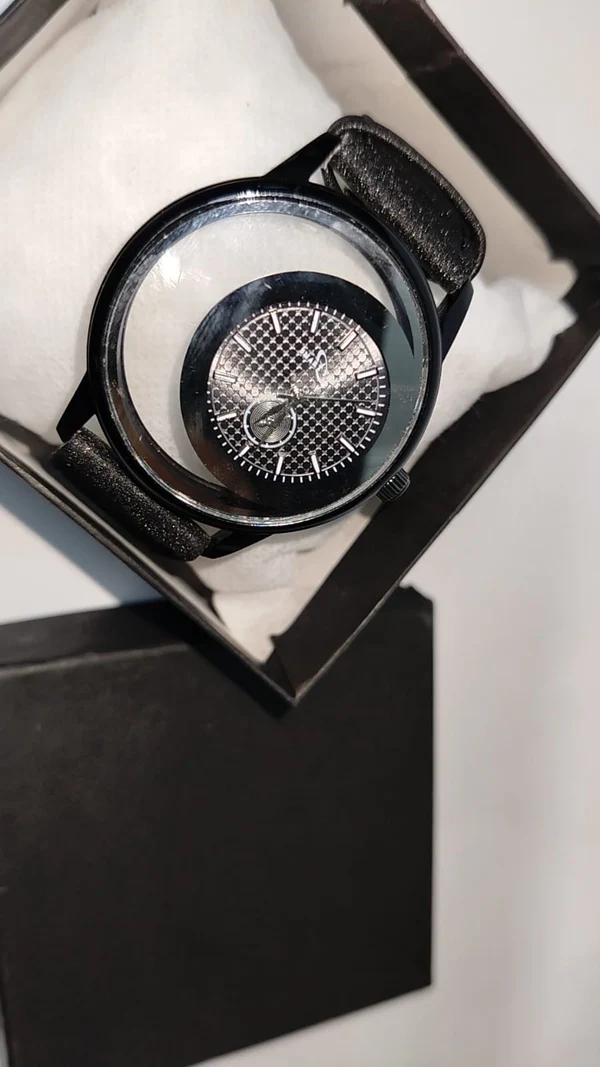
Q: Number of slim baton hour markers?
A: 12